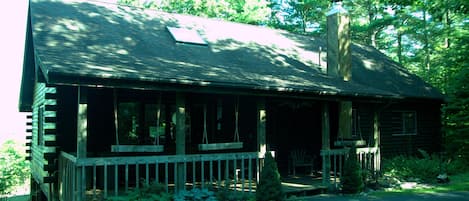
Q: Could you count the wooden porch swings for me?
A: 3